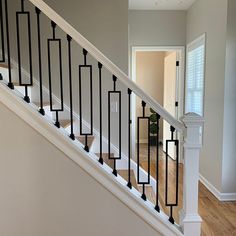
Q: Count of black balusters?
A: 13